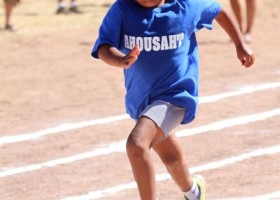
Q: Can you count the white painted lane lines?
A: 4